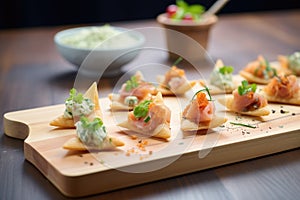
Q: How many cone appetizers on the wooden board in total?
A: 11